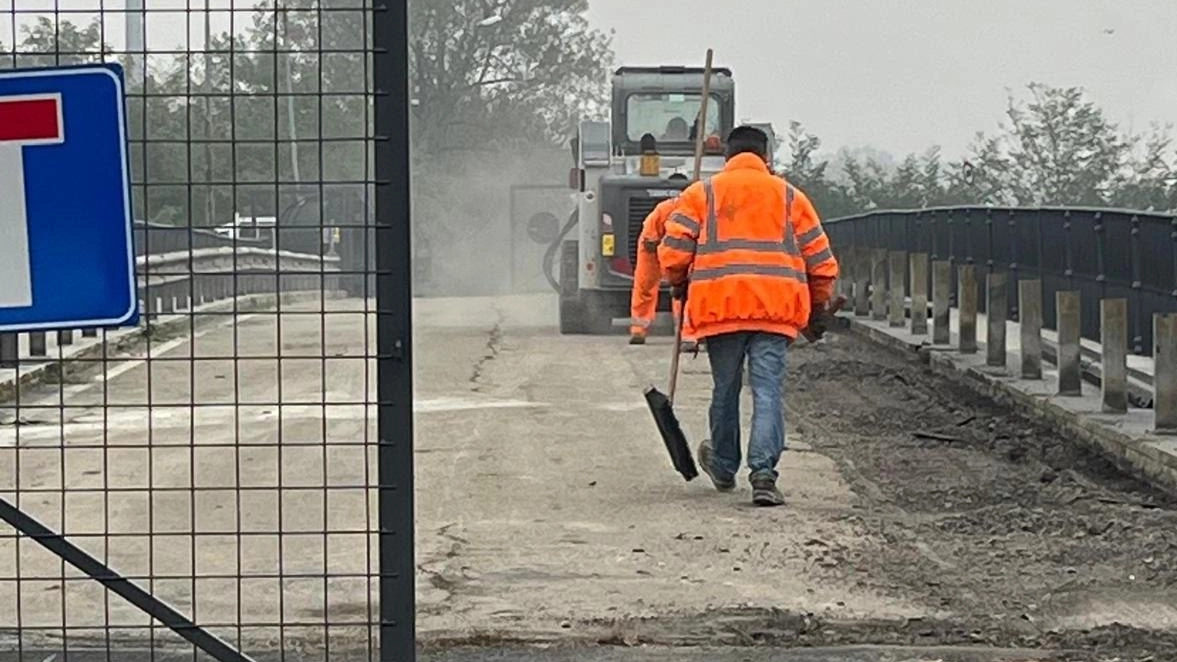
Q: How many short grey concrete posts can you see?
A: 12